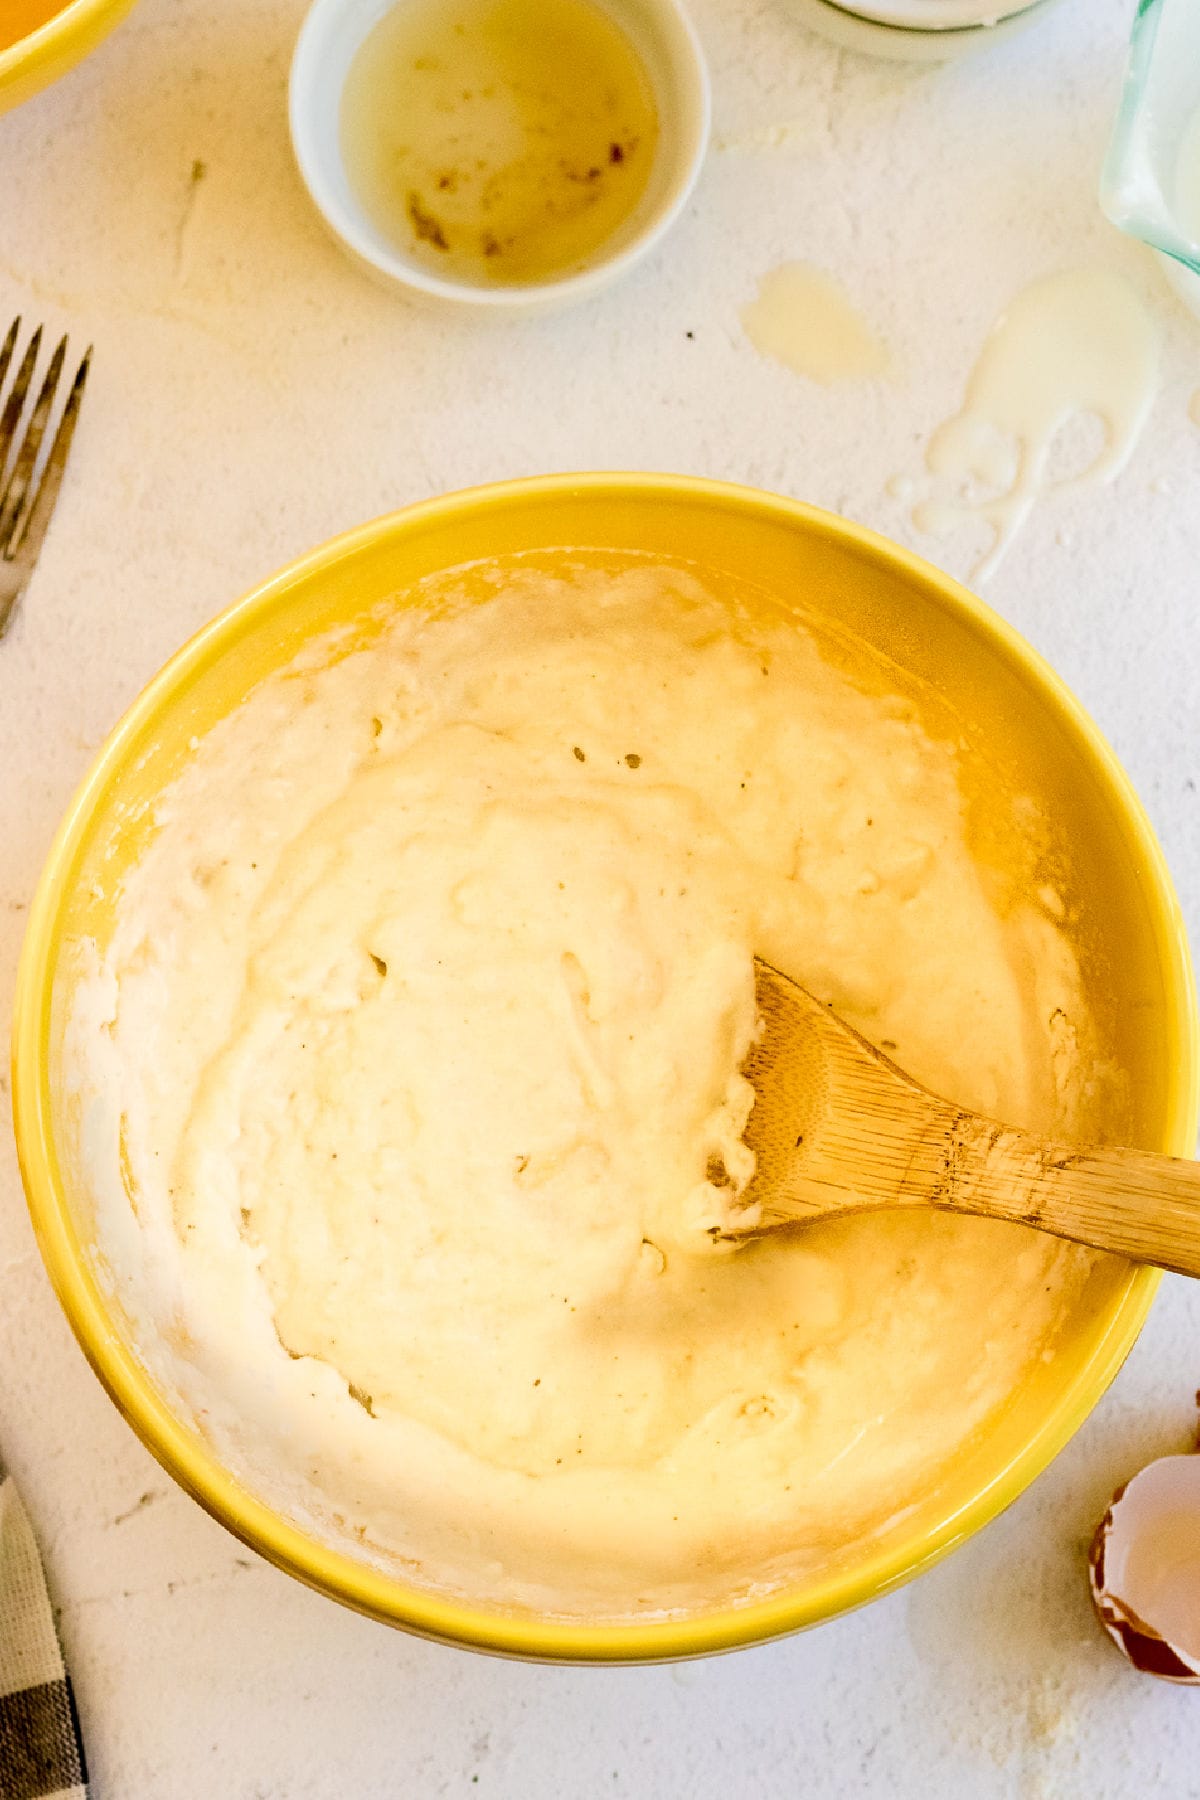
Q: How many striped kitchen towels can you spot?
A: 1